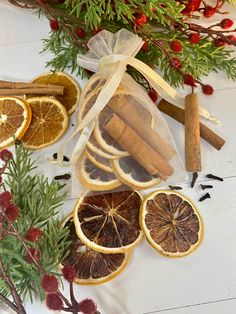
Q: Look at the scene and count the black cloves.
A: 7